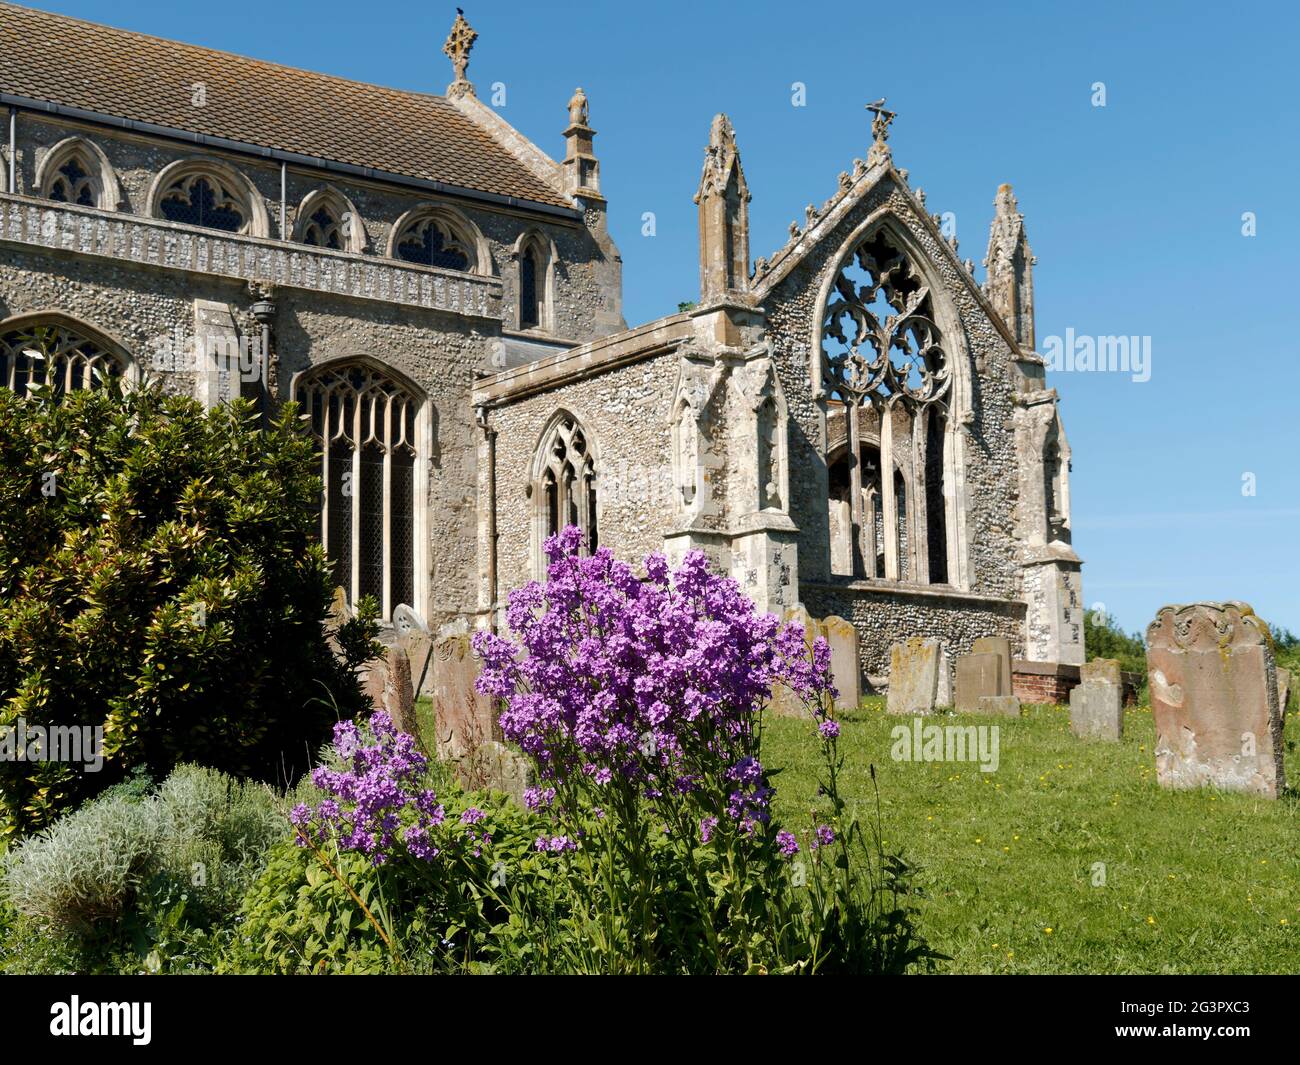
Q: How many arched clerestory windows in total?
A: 5